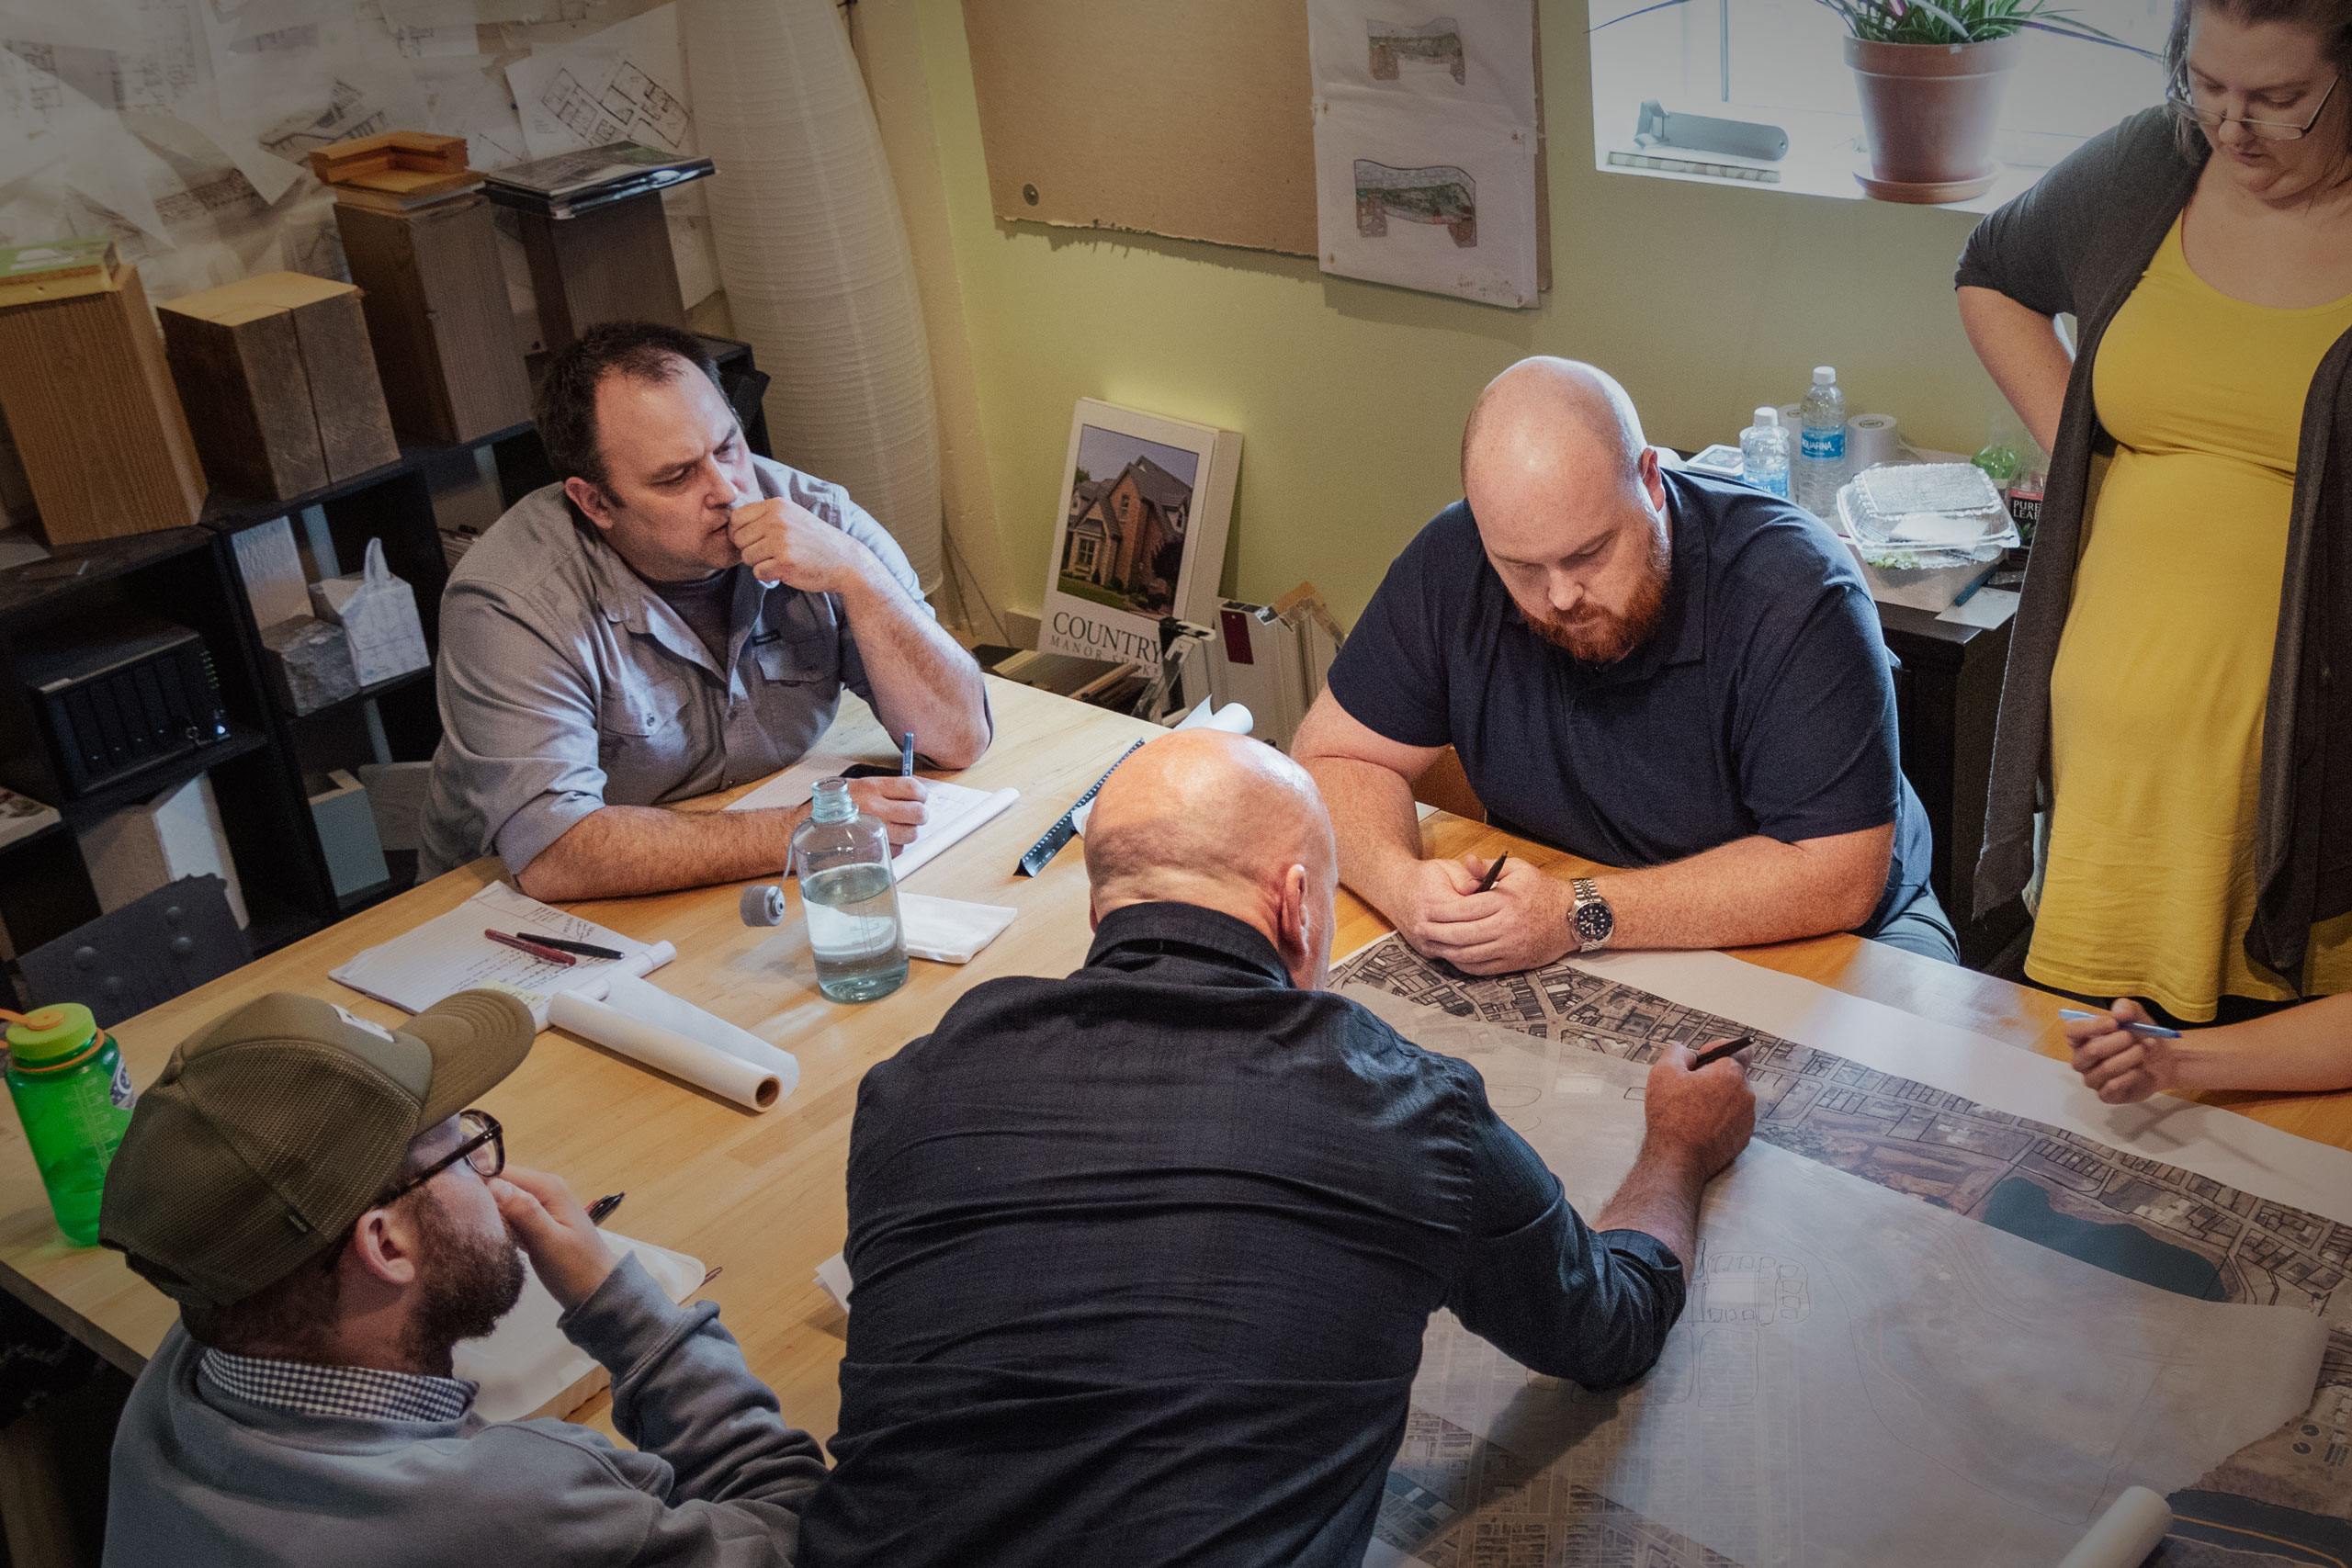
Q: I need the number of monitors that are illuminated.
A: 0